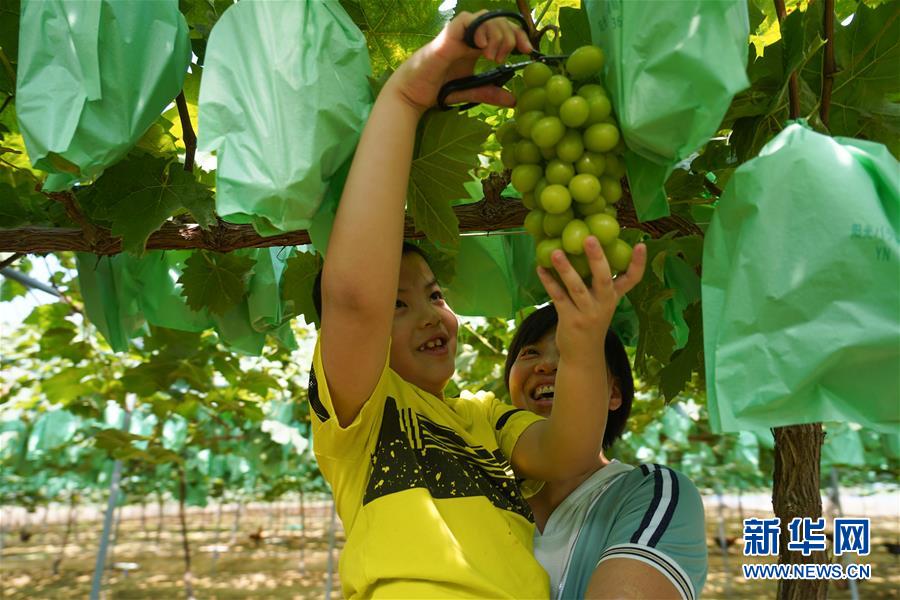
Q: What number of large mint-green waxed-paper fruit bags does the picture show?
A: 4